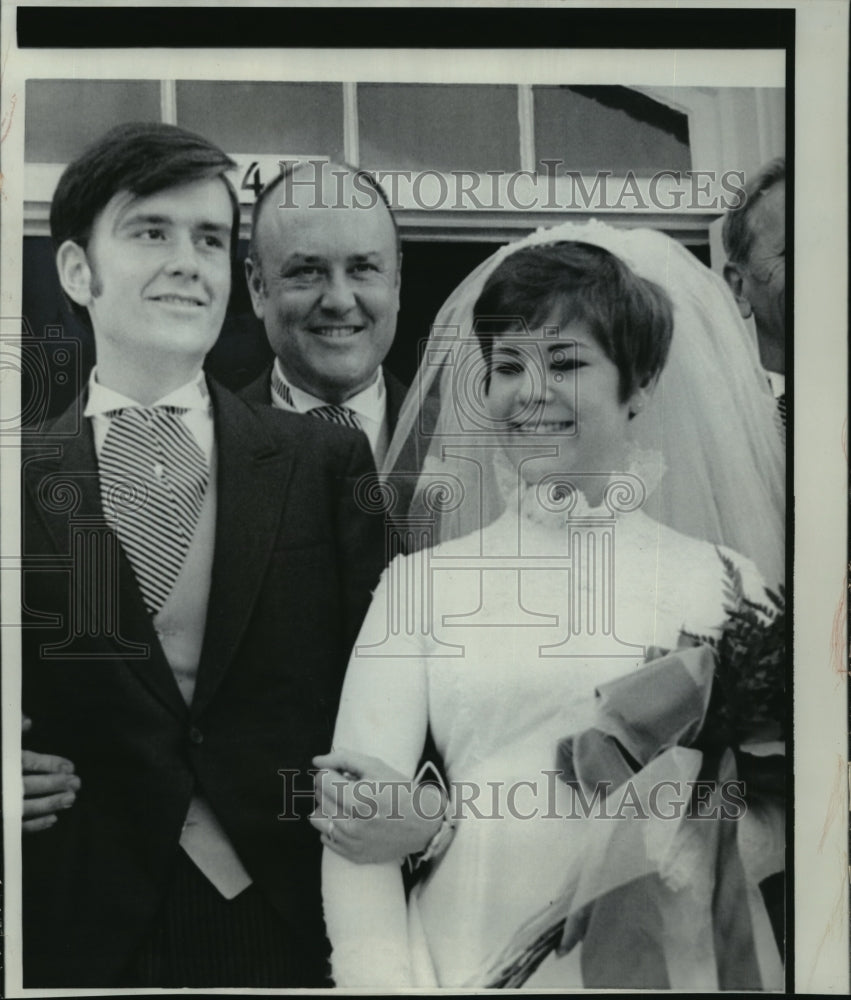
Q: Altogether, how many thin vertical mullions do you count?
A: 3